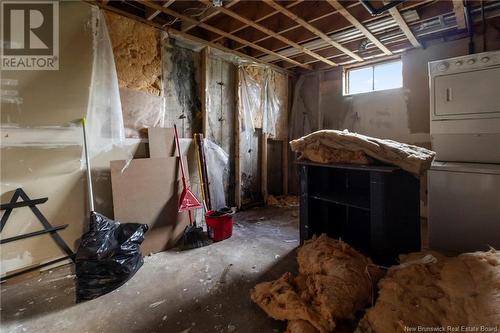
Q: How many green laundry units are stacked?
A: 0